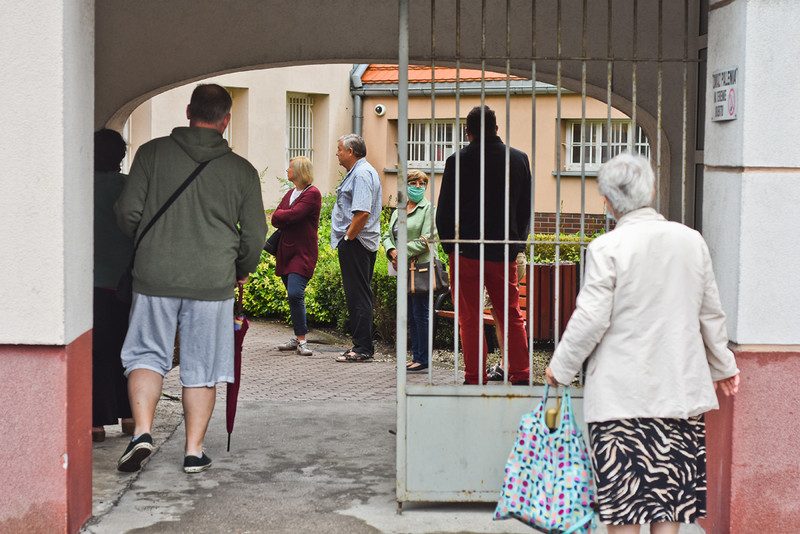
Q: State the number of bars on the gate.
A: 11